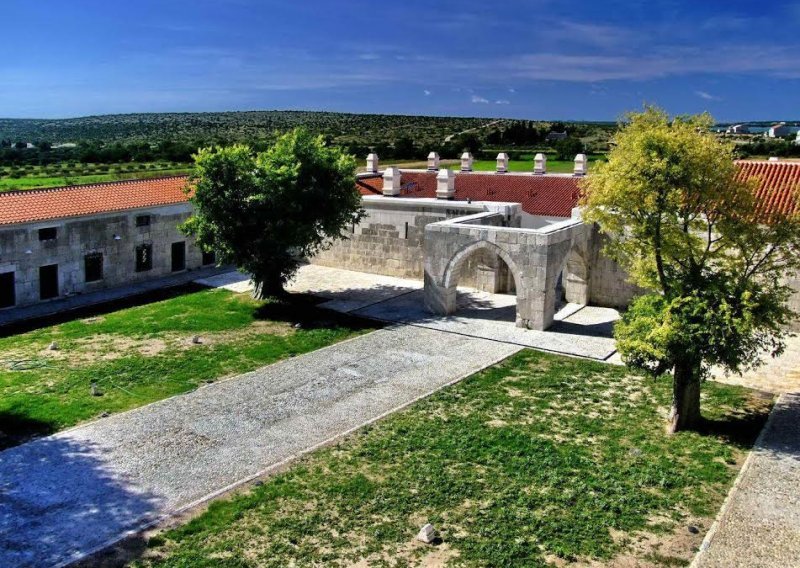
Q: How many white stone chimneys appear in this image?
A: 8